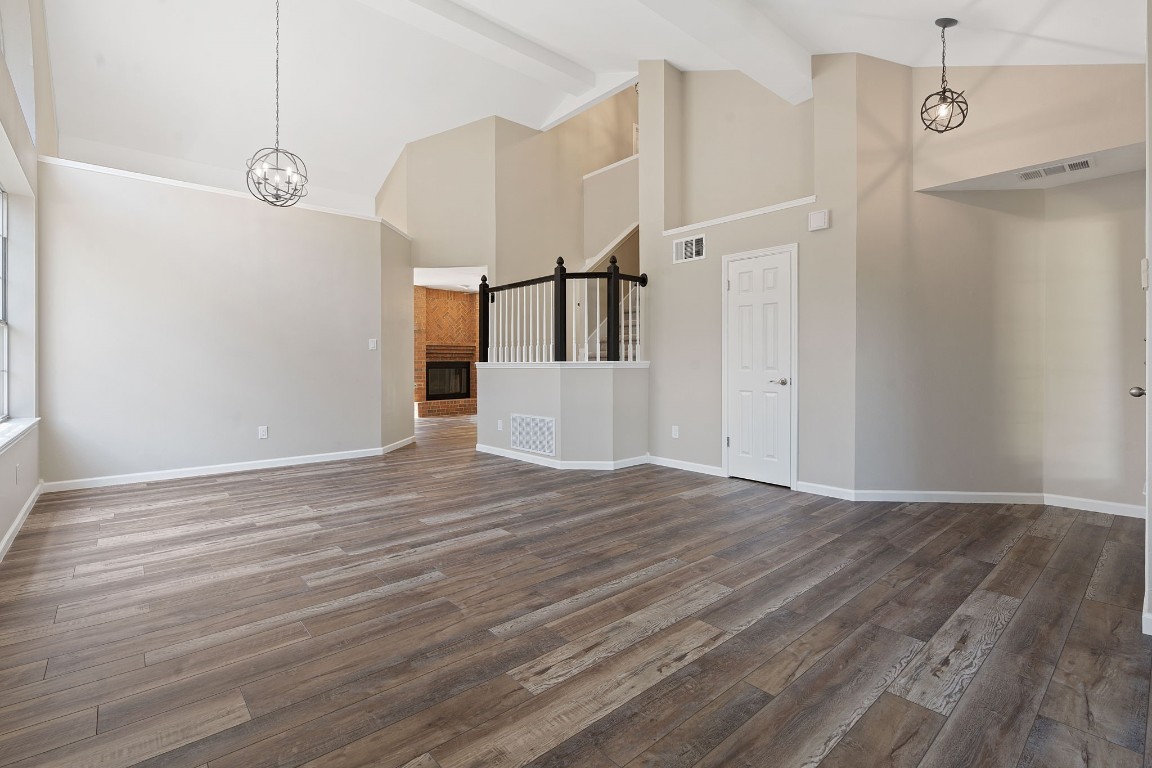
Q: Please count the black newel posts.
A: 3